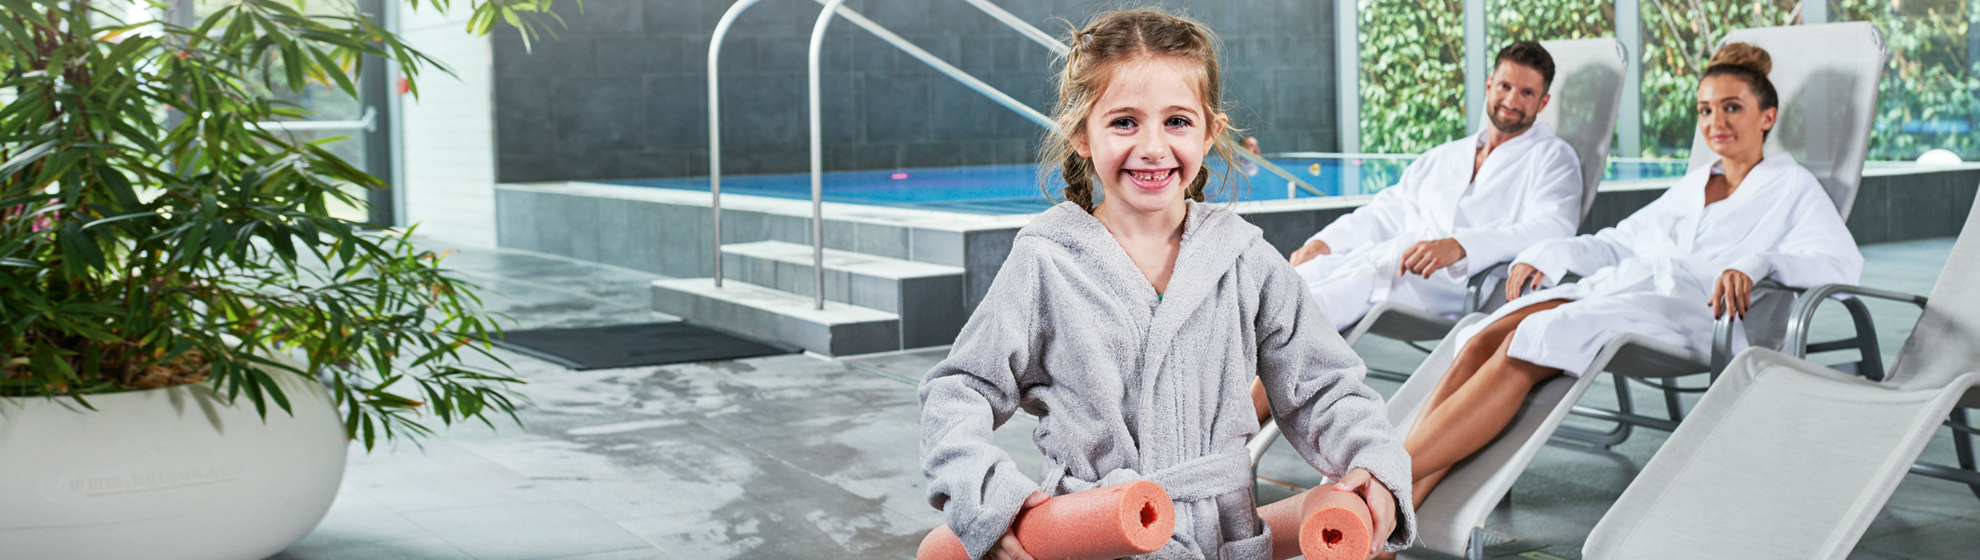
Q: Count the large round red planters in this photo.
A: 0